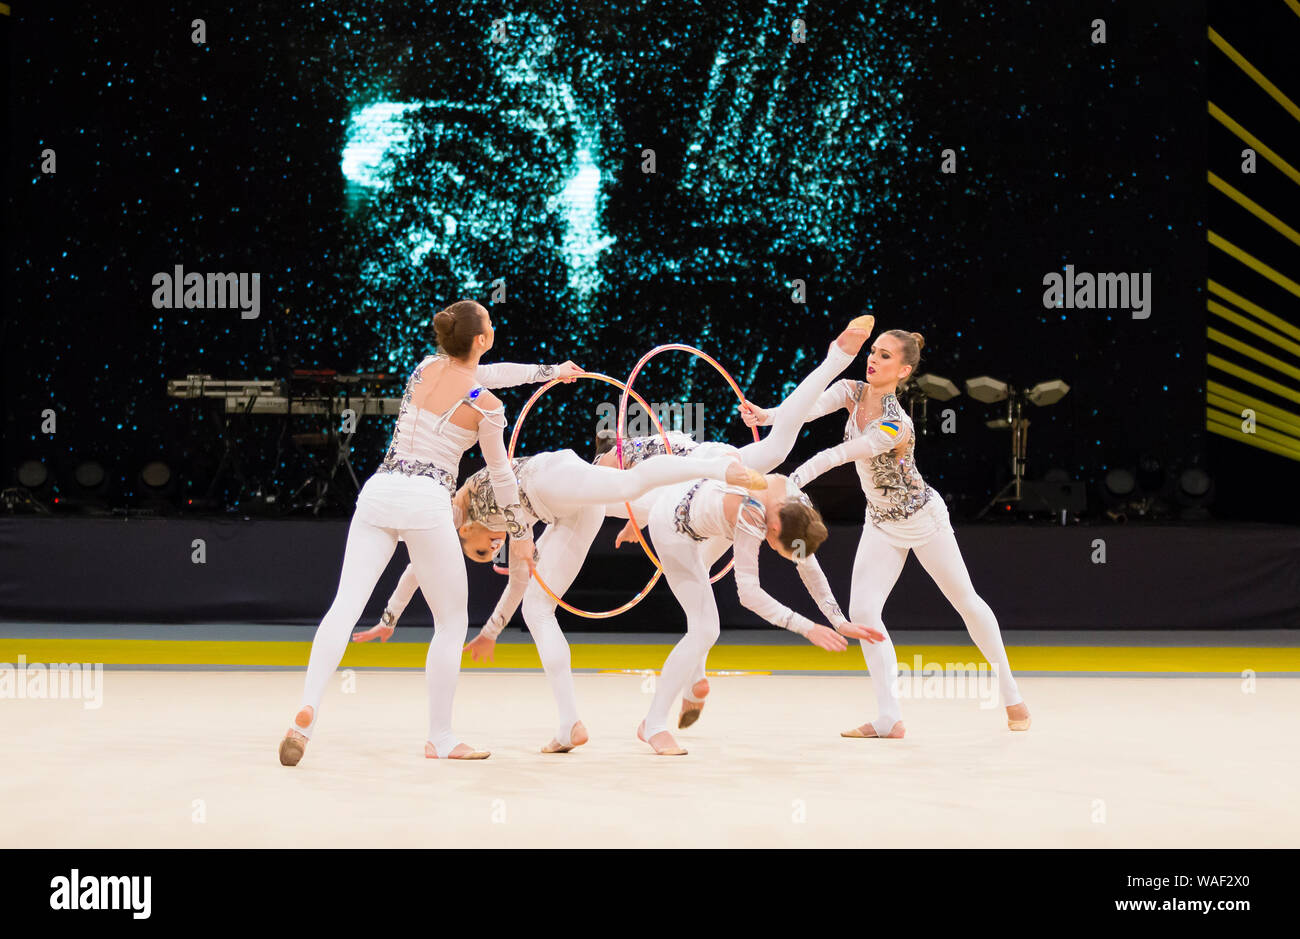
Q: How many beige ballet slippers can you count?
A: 9